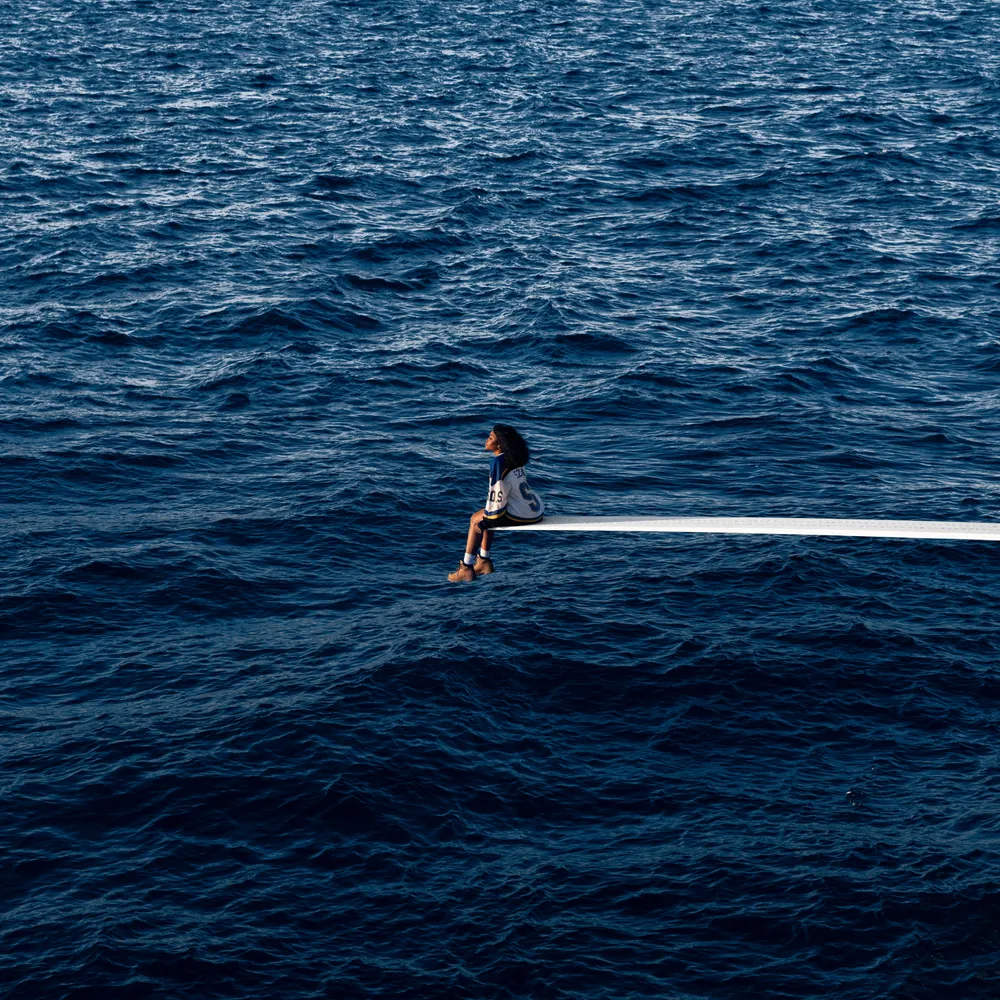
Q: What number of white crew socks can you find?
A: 2